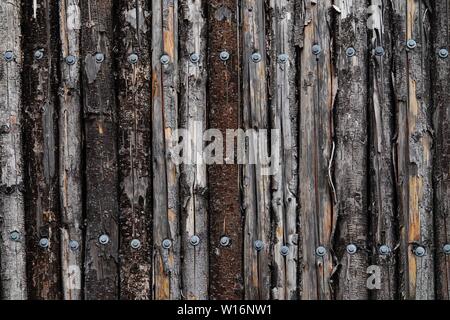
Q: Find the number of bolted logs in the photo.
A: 15